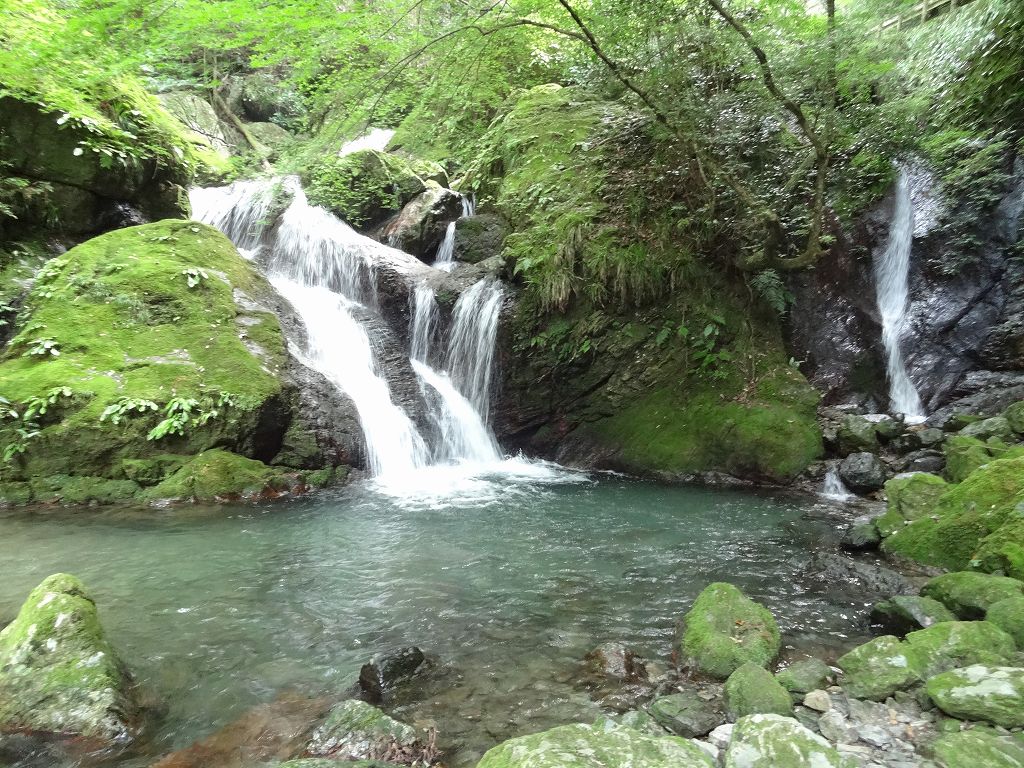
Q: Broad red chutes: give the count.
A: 0